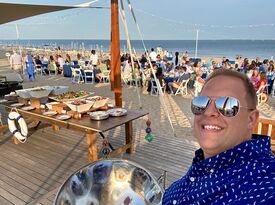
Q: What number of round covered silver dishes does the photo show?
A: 2